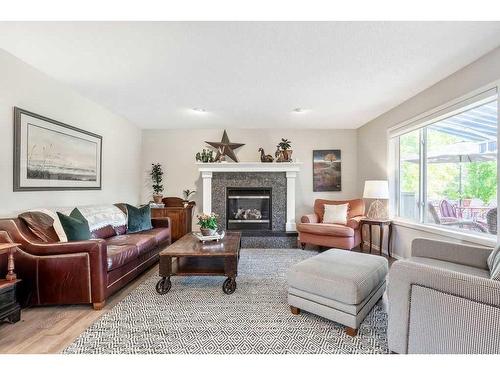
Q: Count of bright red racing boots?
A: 0